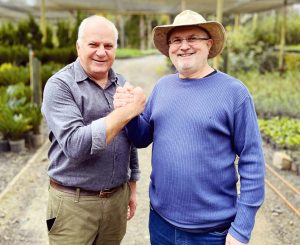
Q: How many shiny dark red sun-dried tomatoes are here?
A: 0